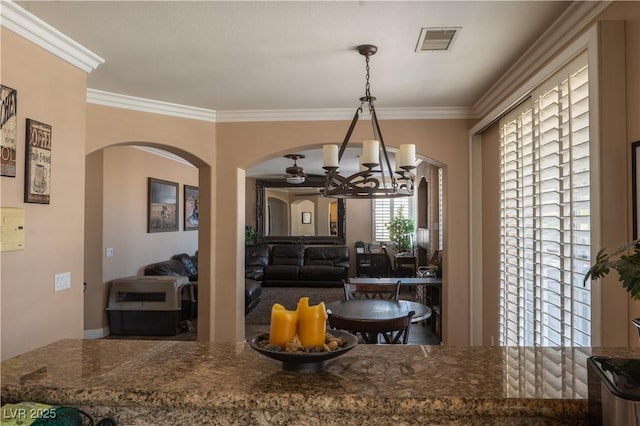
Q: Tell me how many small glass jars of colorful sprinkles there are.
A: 0